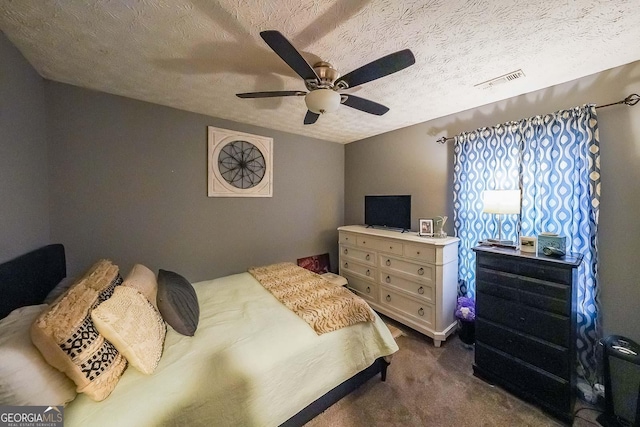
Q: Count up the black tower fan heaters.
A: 1